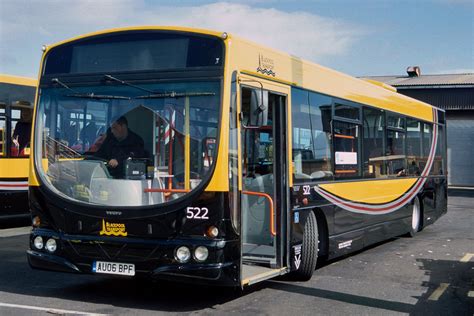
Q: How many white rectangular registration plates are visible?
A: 1